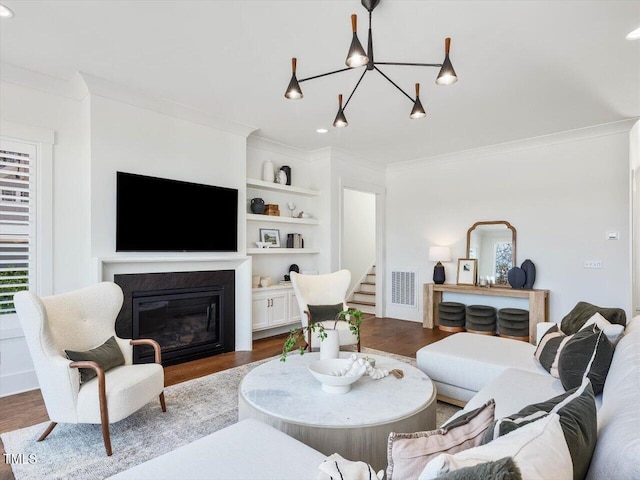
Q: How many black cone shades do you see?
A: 5